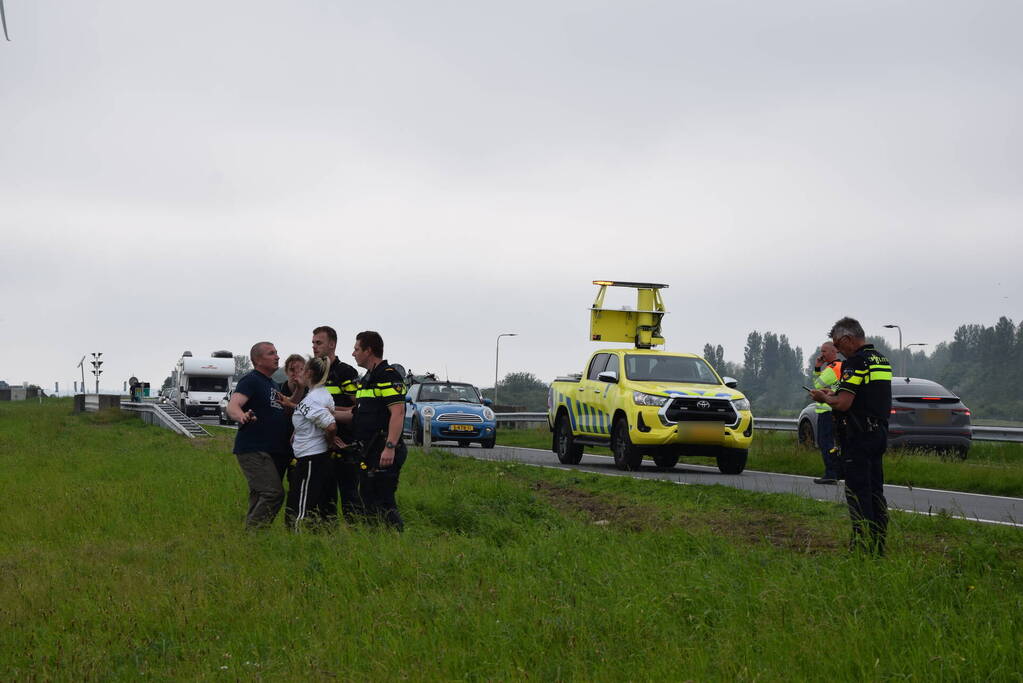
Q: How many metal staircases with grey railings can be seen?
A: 1